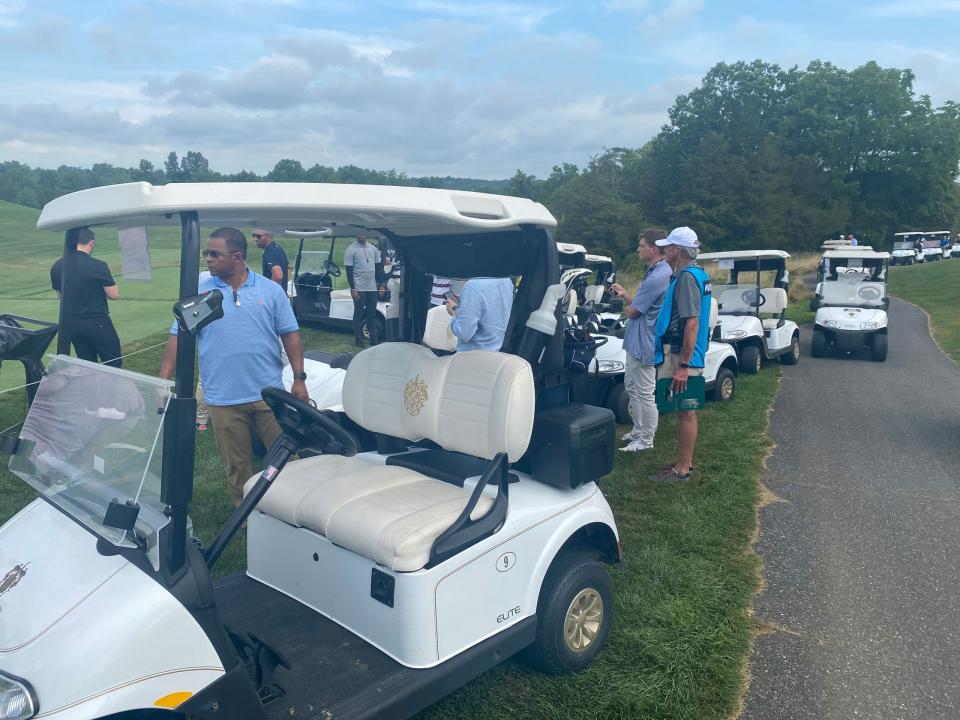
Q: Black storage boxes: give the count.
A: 1